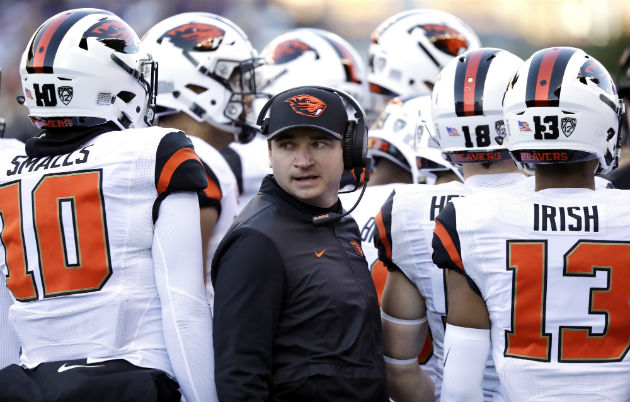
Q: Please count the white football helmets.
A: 8